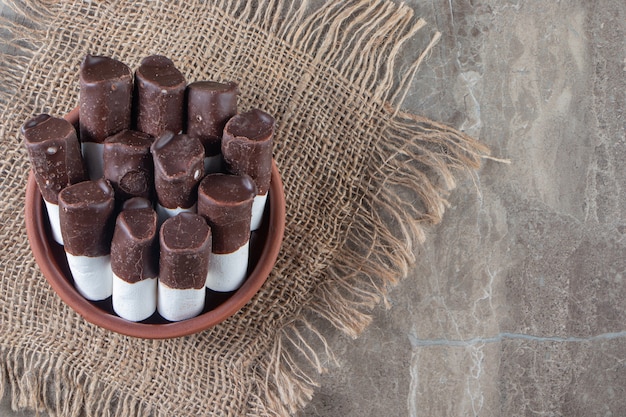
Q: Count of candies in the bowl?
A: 11